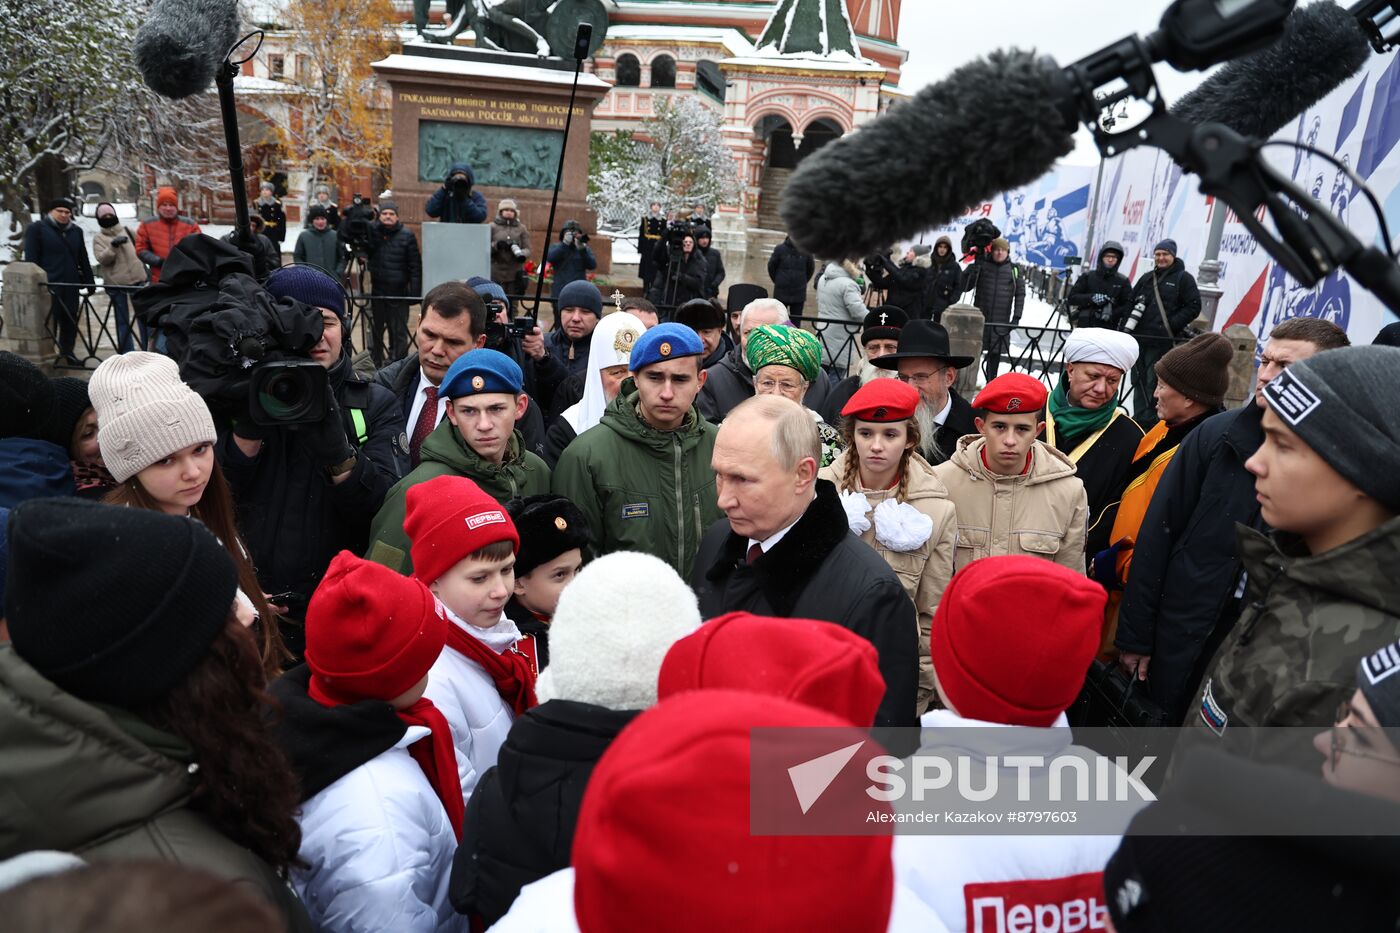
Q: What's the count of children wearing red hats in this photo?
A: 7